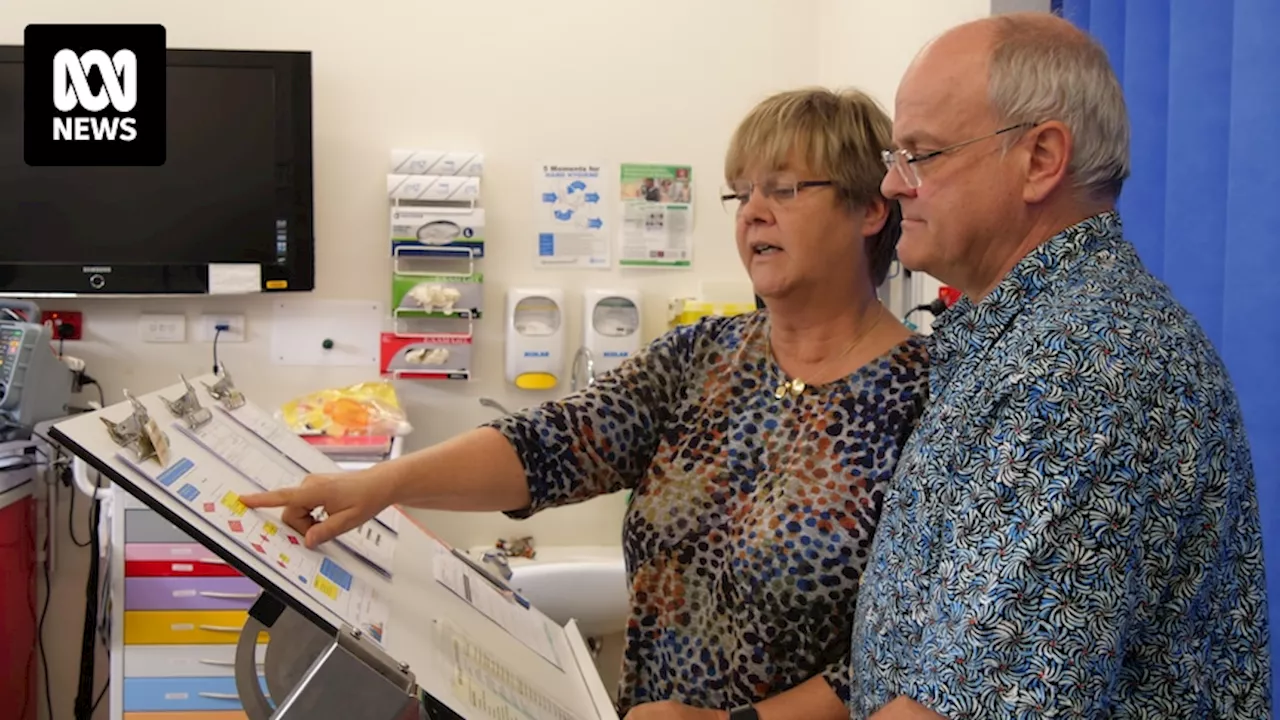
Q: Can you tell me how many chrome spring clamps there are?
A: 3